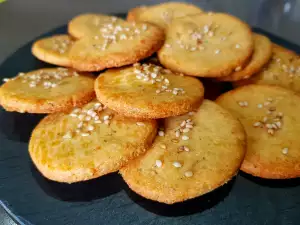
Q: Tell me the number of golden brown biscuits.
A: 12